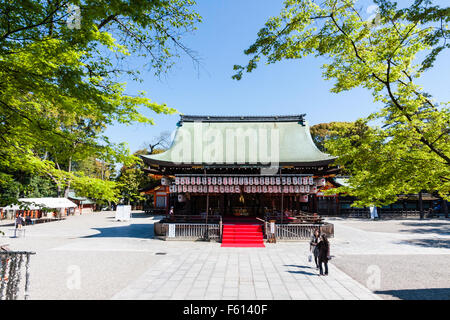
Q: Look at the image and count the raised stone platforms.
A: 1